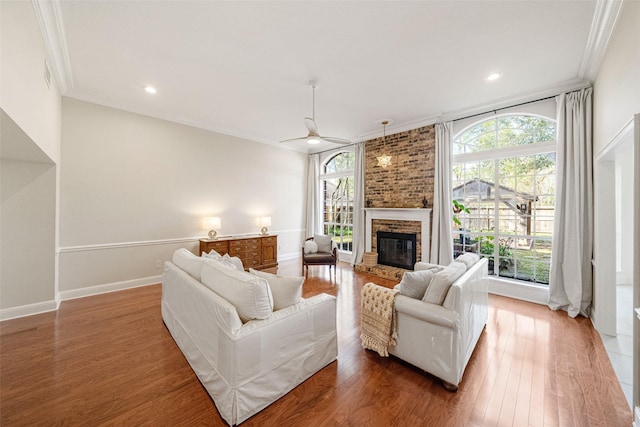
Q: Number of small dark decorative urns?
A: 2